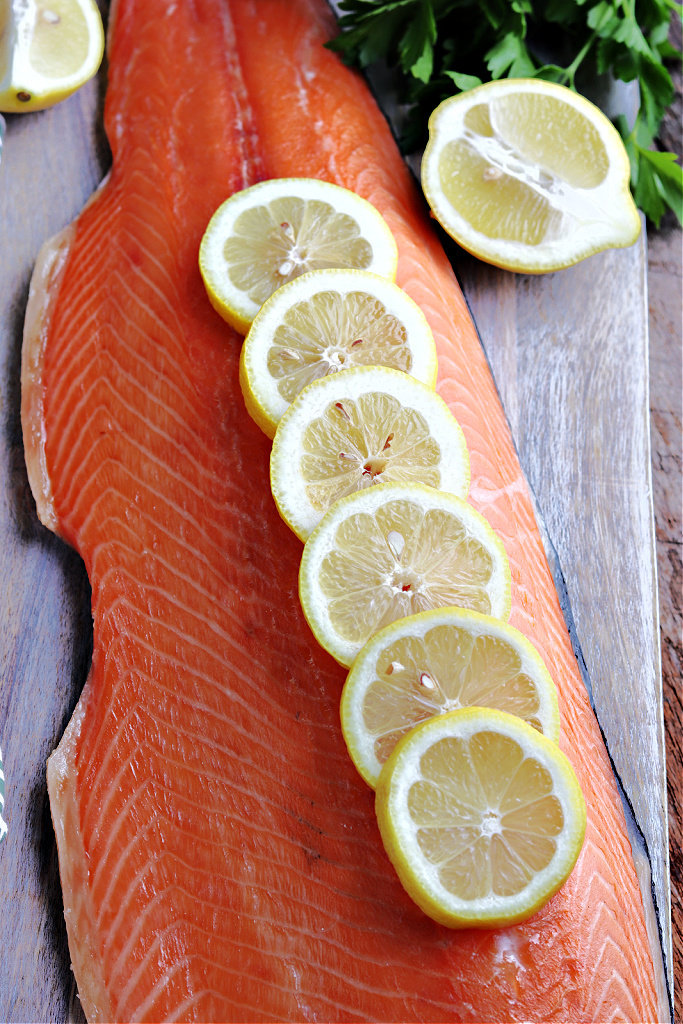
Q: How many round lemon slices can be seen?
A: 6